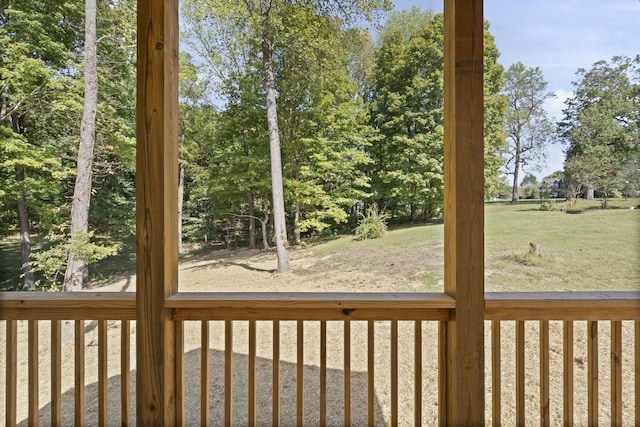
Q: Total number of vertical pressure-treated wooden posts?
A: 2